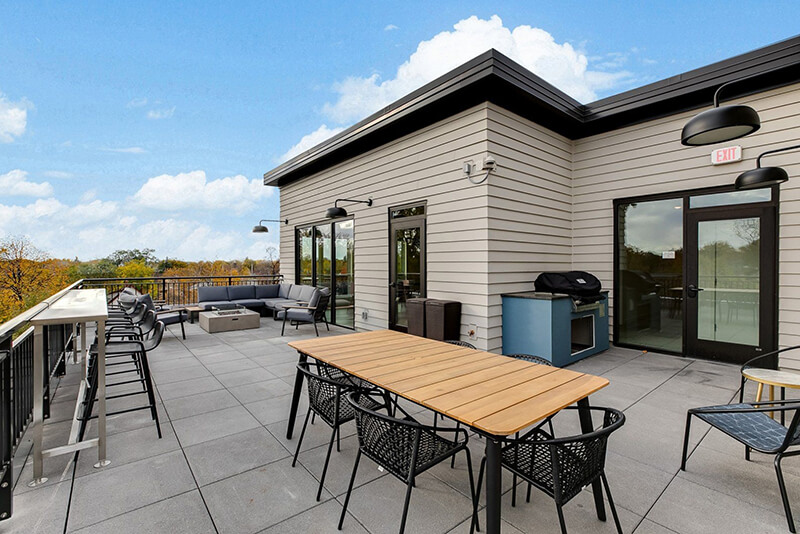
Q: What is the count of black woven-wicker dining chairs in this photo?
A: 6